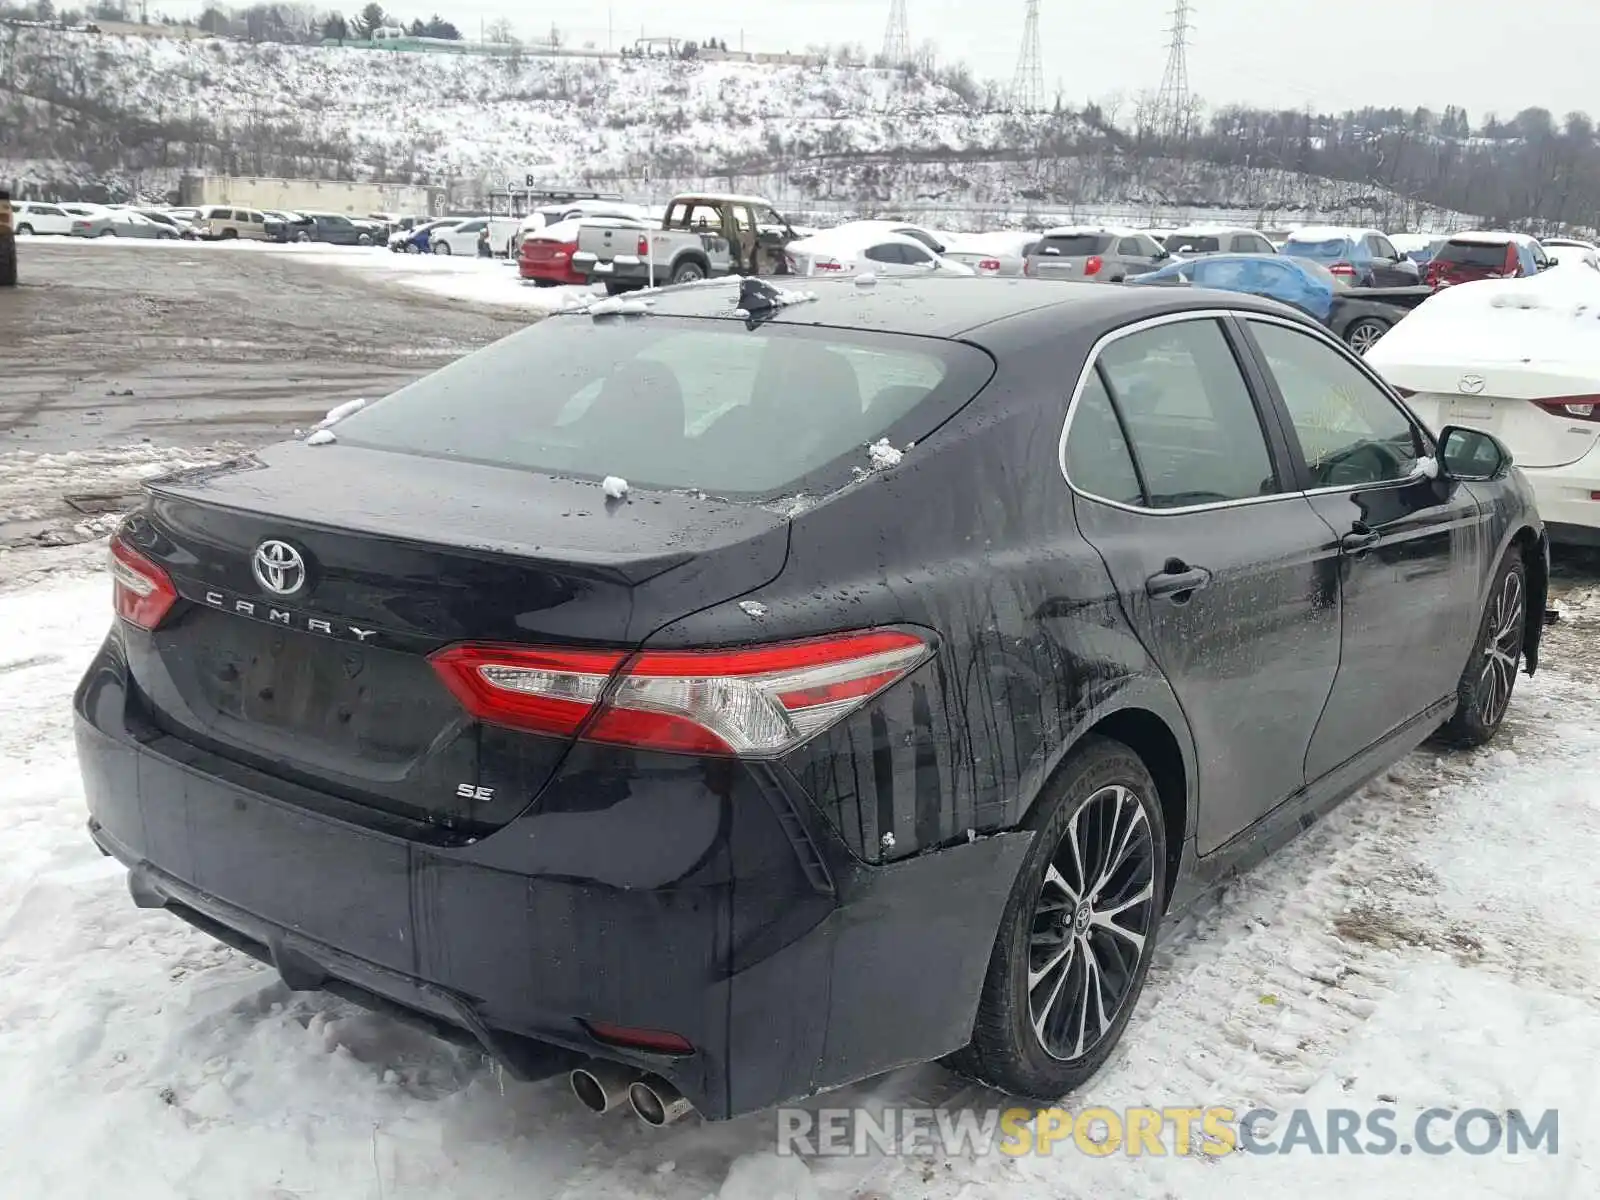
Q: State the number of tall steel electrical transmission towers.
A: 3